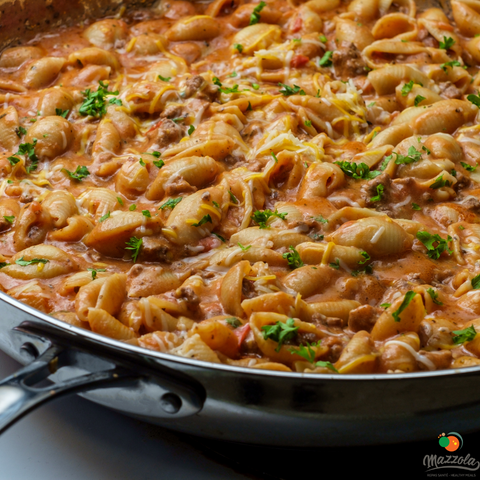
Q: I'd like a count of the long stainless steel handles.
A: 1